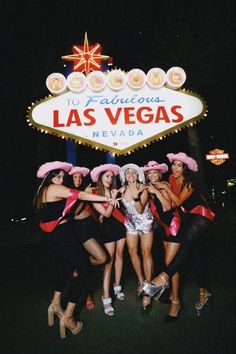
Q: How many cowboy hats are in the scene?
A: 6